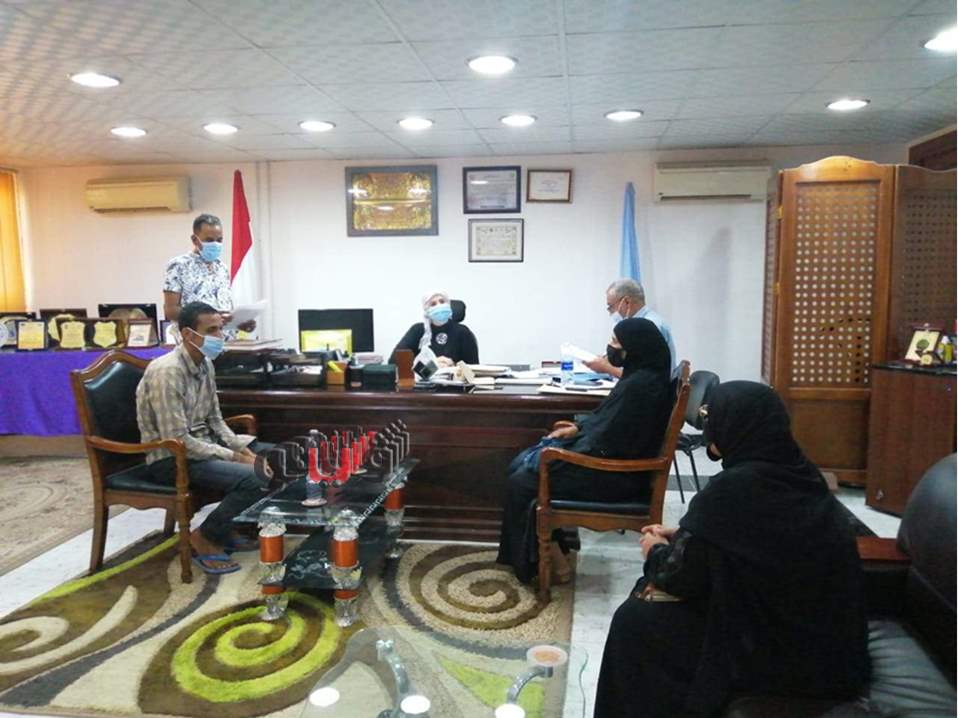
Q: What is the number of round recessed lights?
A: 10